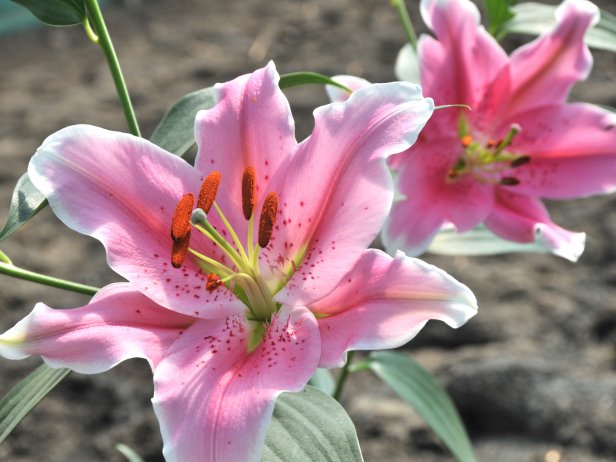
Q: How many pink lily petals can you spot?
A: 12